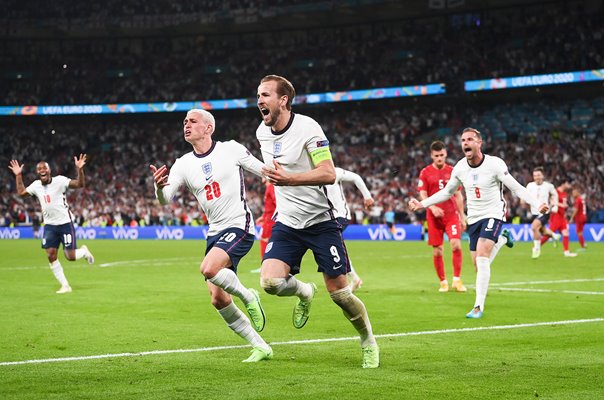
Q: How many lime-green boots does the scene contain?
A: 4